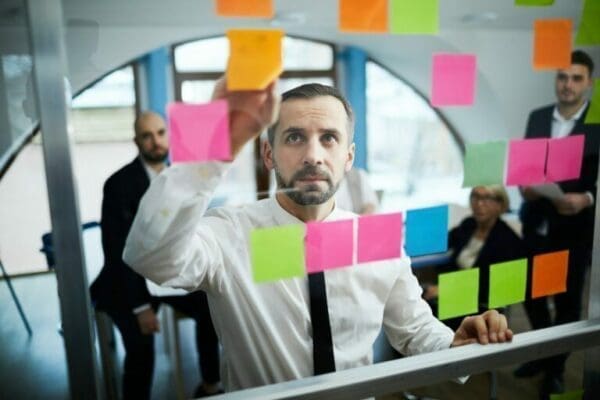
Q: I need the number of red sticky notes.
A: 0